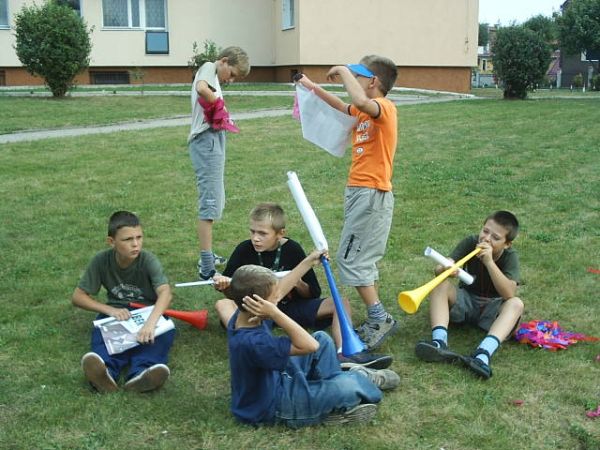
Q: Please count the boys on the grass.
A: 6